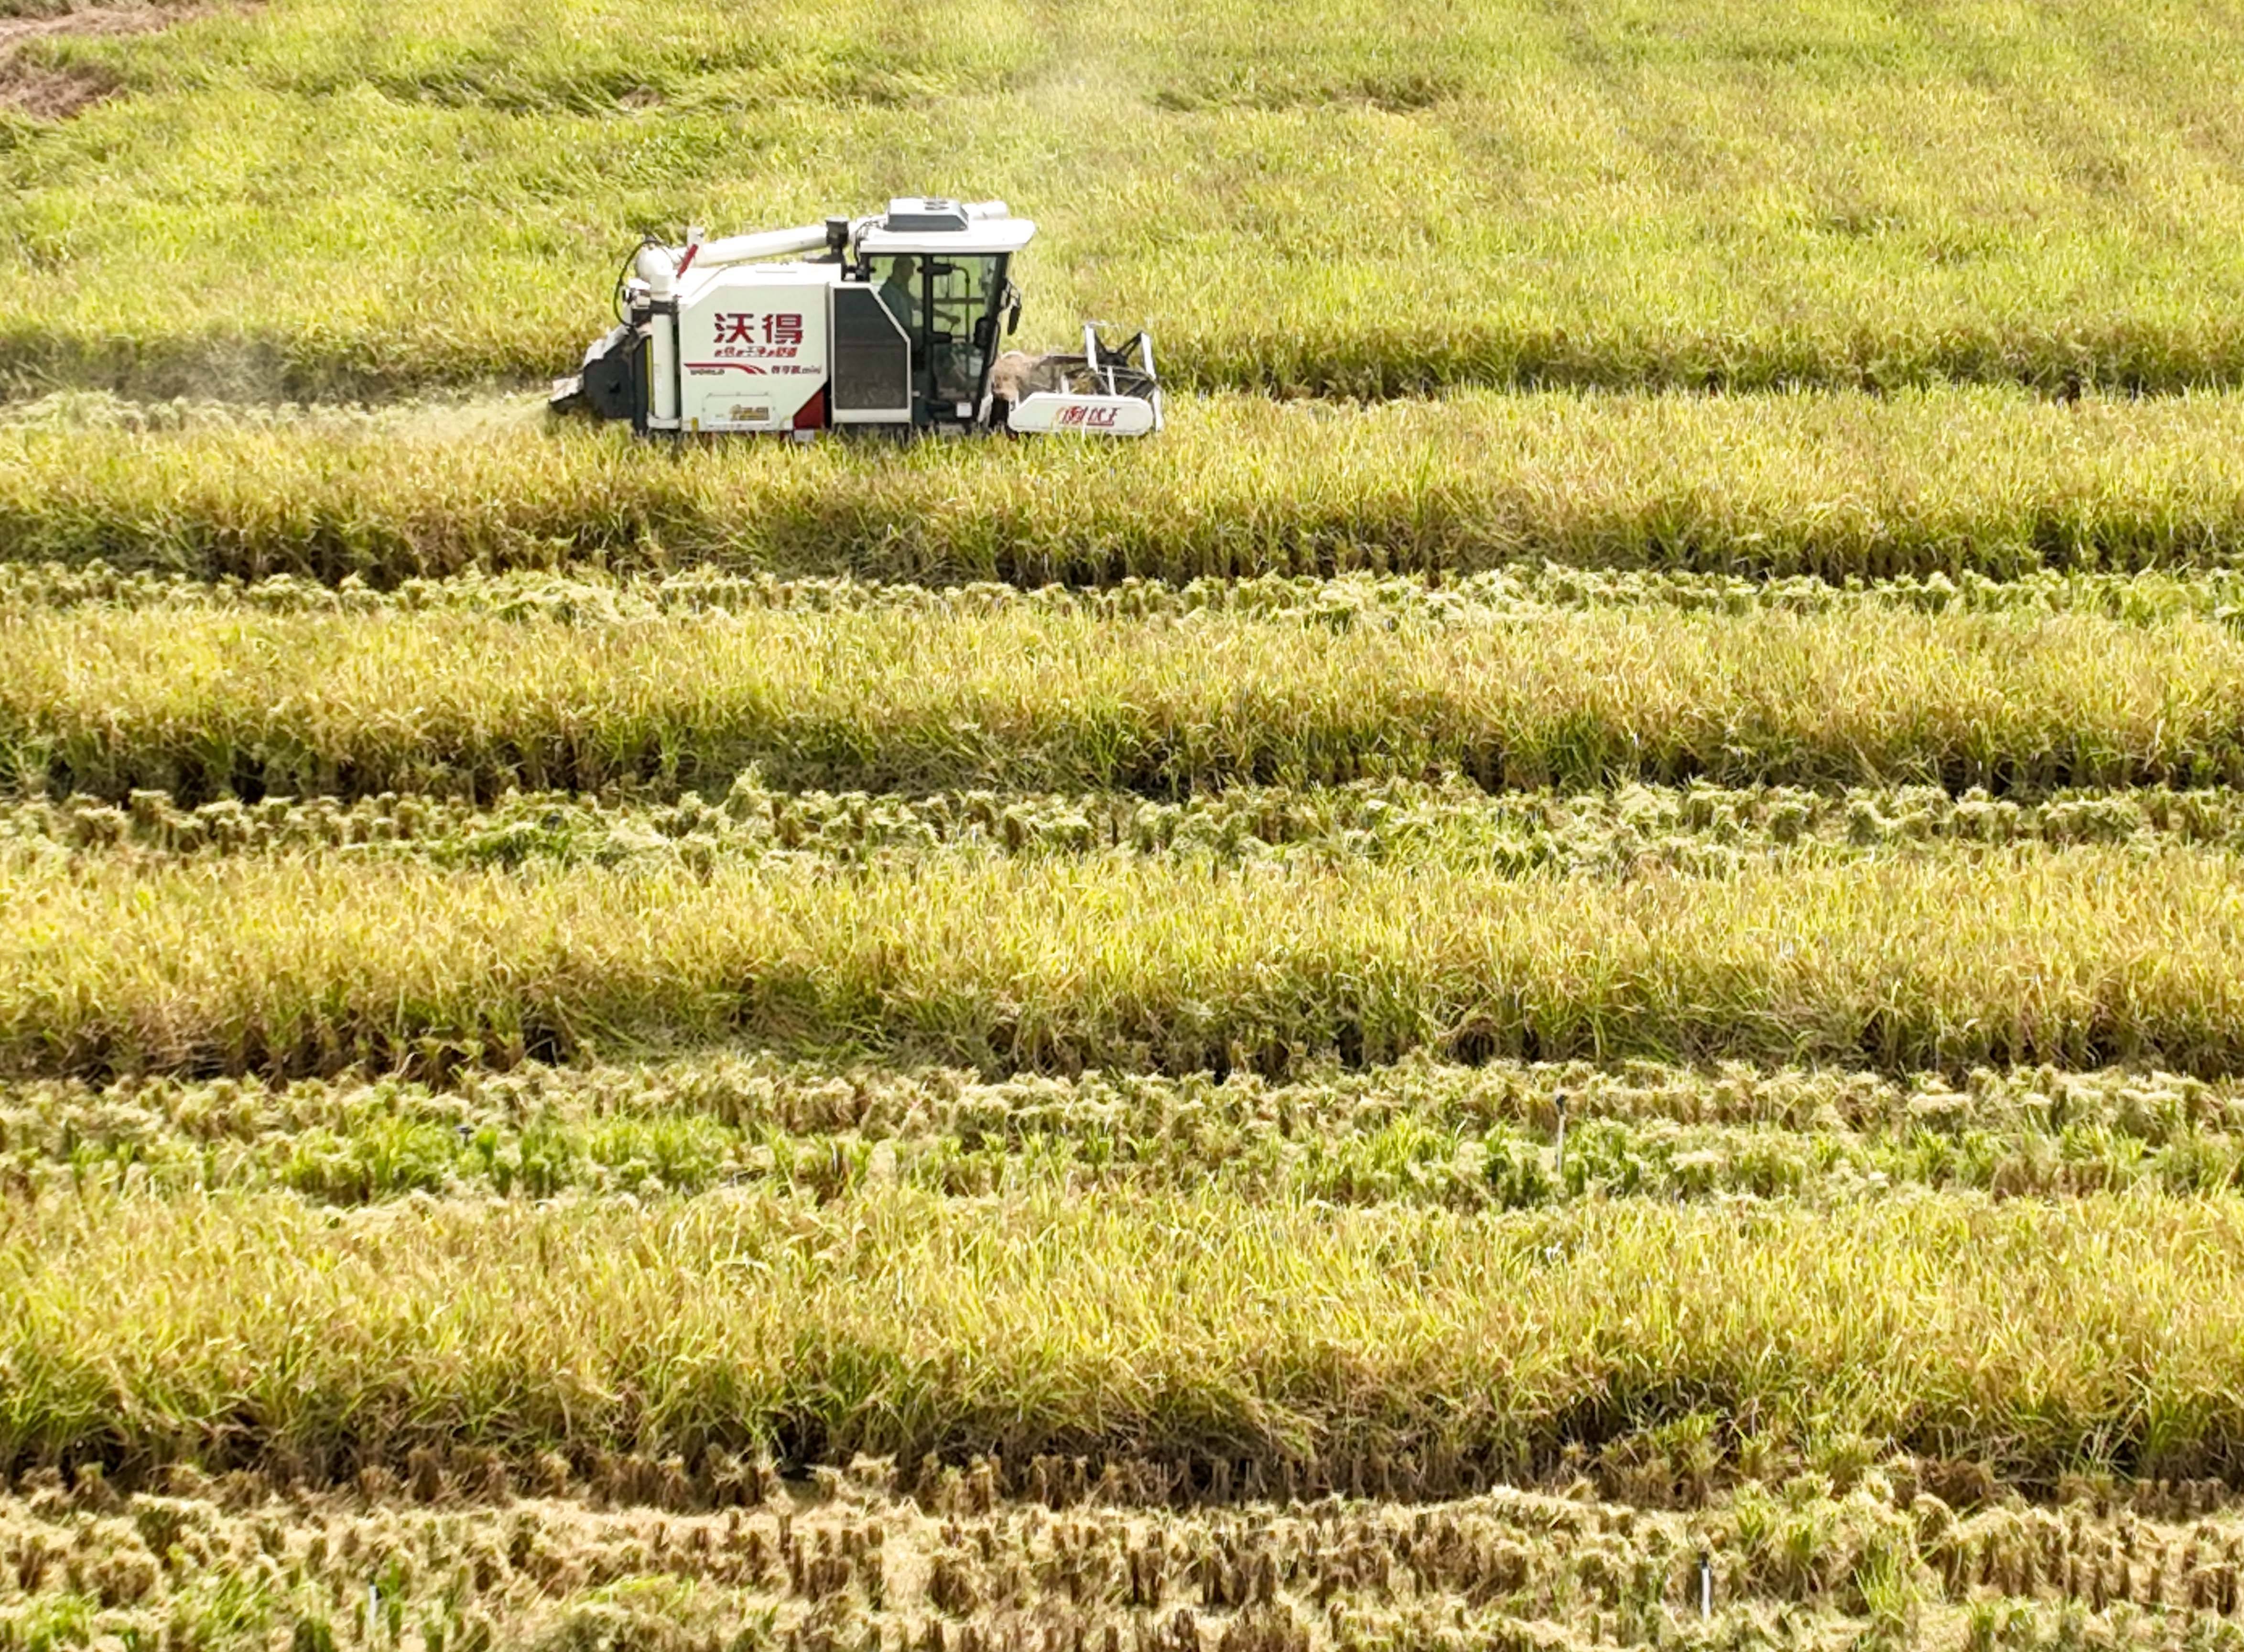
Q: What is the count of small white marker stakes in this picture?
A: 3